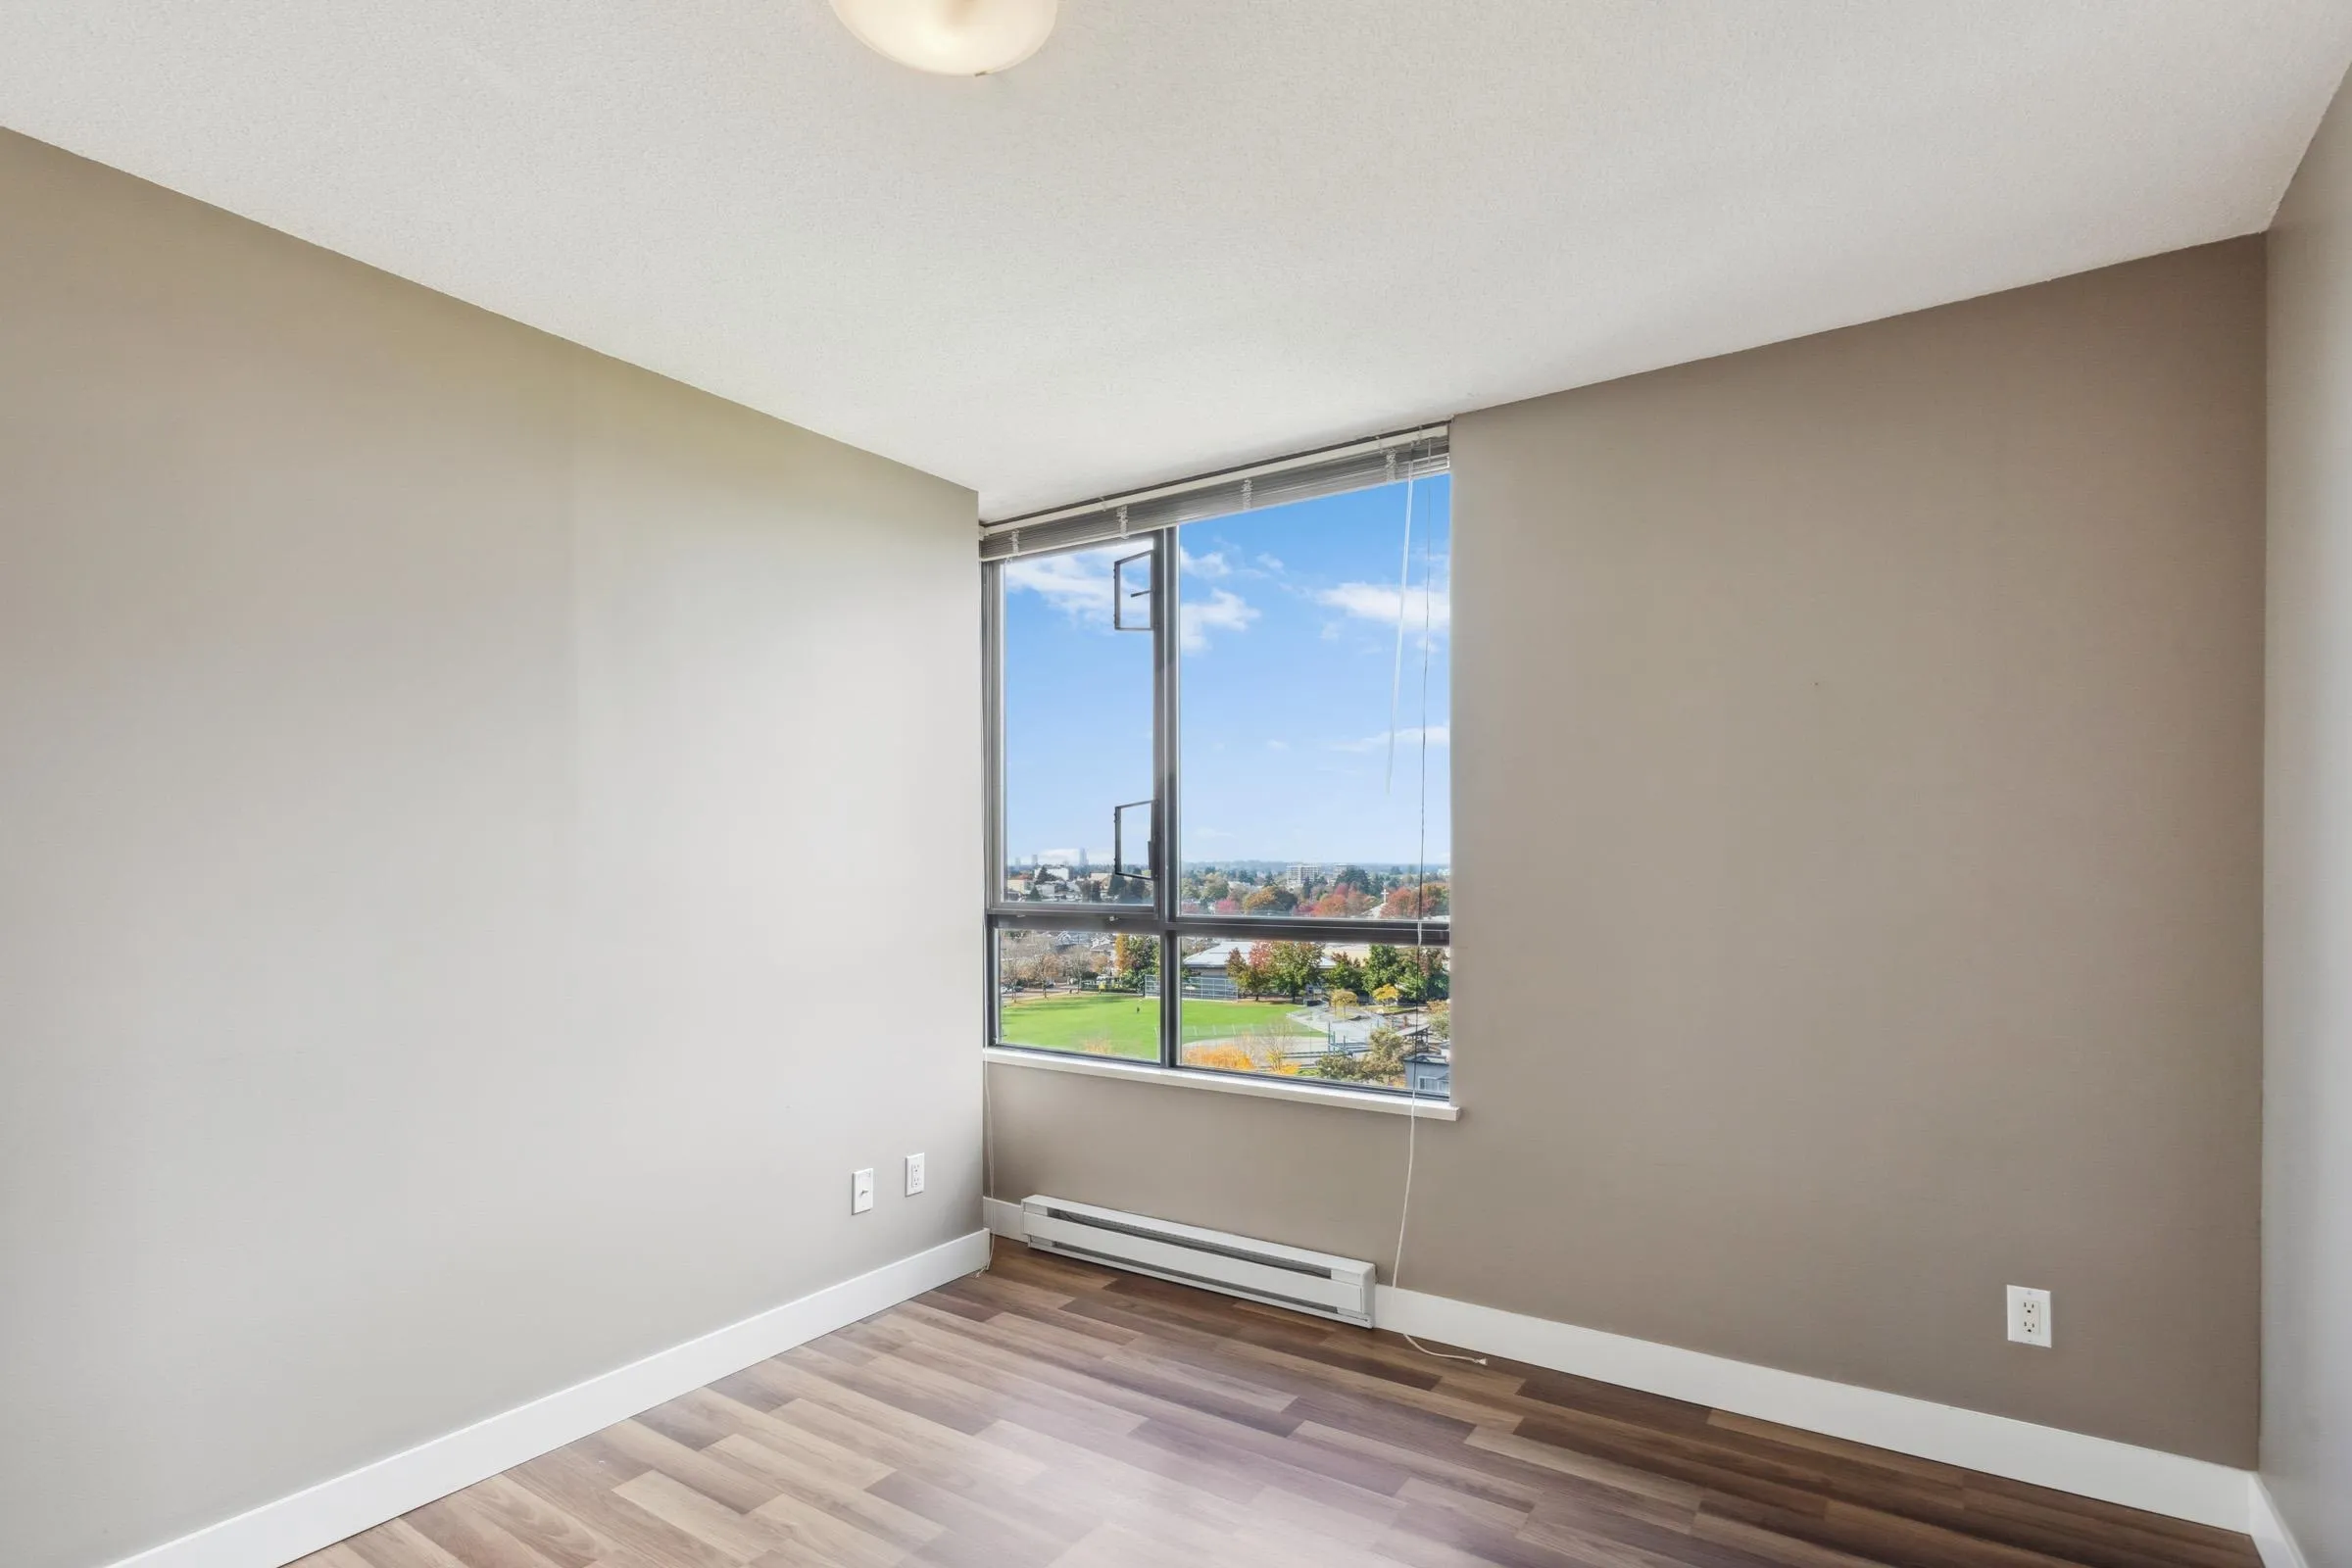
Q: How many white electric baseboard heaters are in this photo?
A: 1